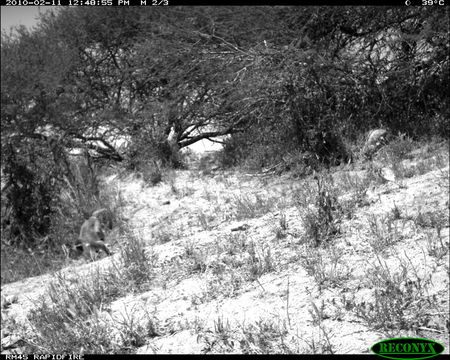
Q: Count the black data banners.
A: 2